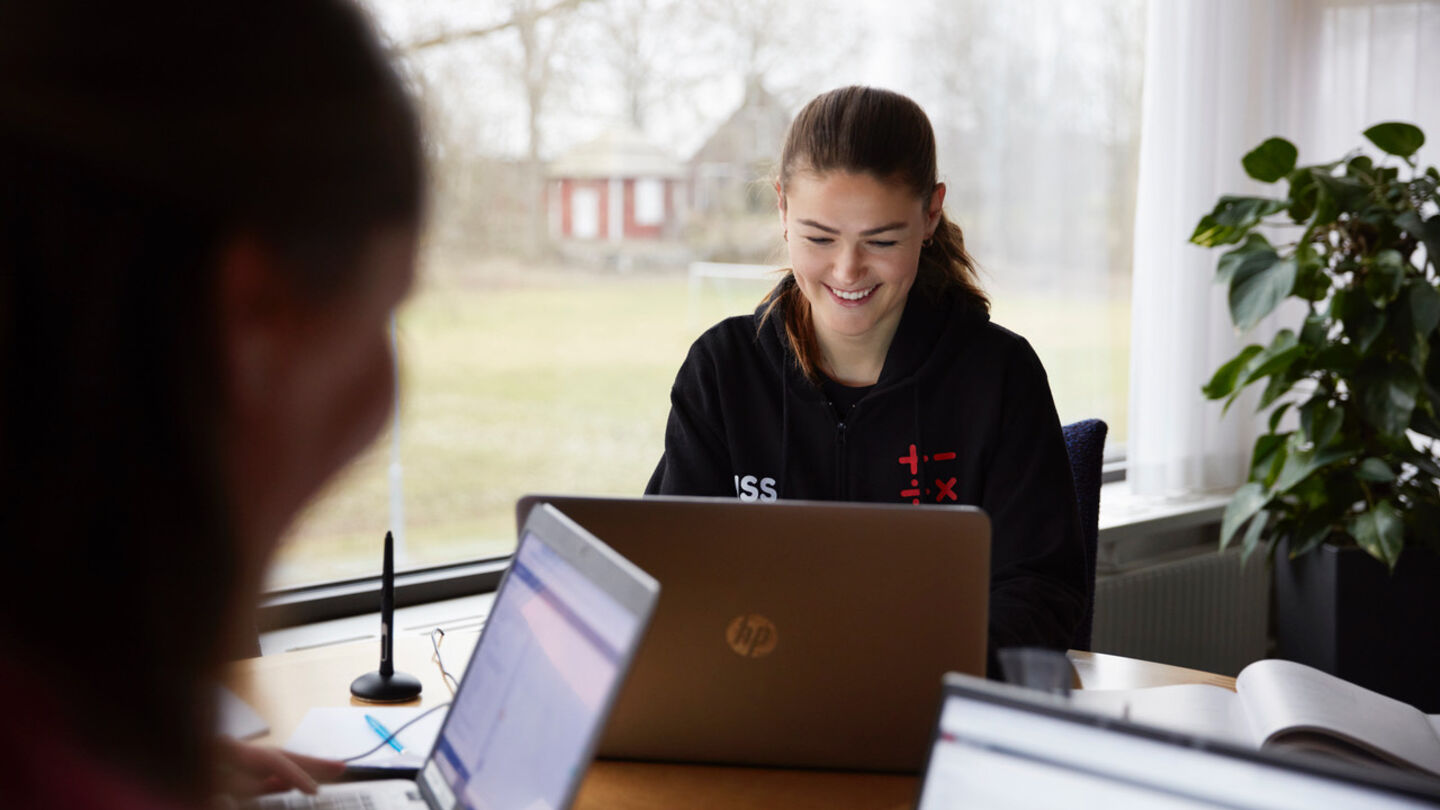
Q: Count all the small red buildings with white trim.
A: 1